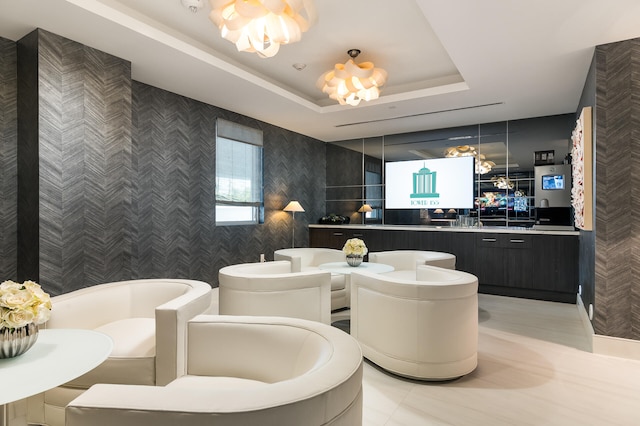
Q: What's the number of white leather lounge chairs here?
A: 6